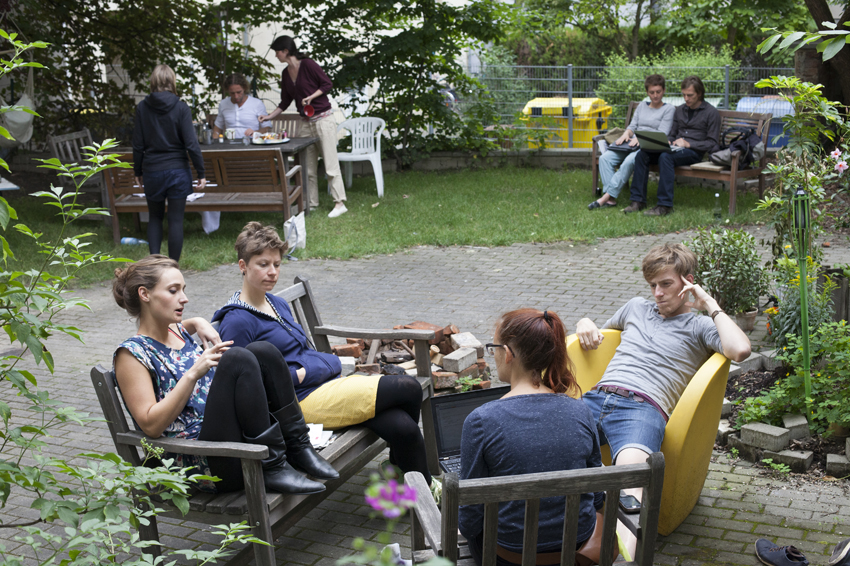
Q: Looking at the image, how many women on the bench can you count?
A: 2